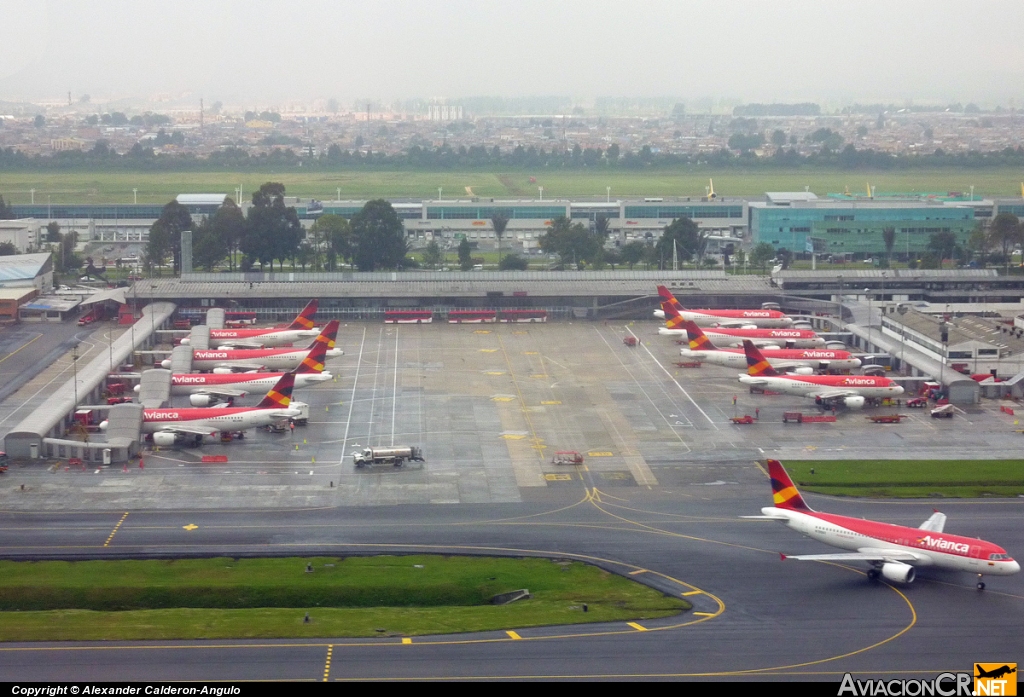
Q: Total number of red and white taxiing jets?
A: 1